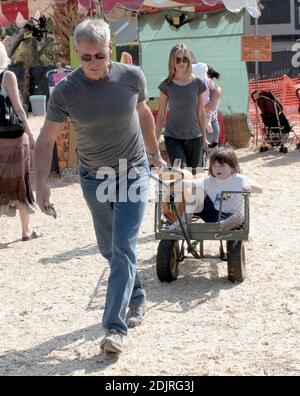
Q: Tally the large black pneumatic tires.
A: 2